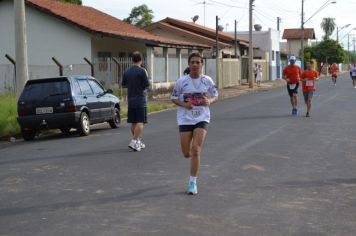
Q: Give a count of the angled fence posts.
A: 4